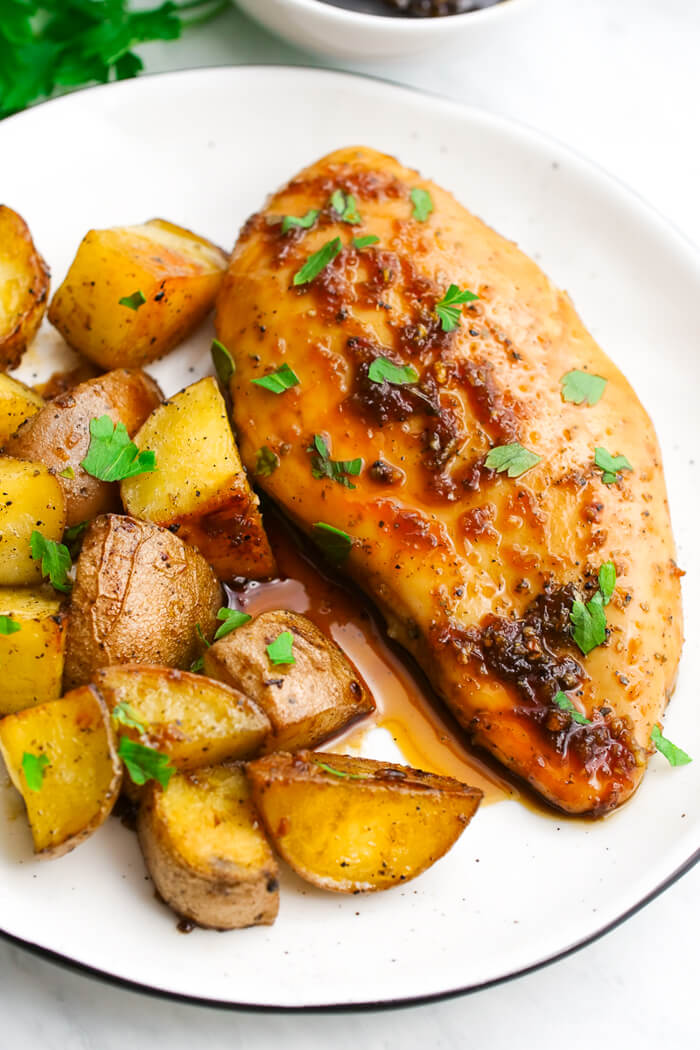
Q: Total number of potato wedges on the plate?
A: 13